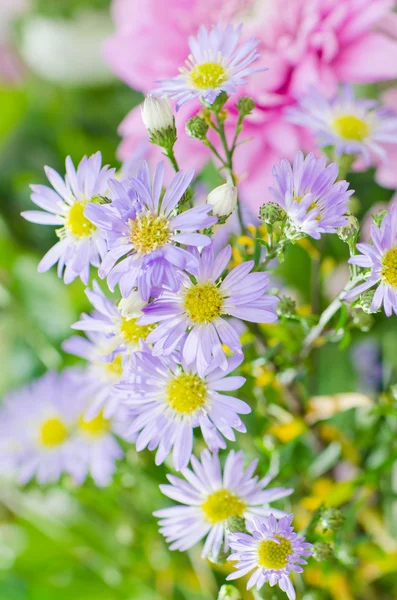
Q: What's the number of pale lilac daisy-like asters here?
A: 14